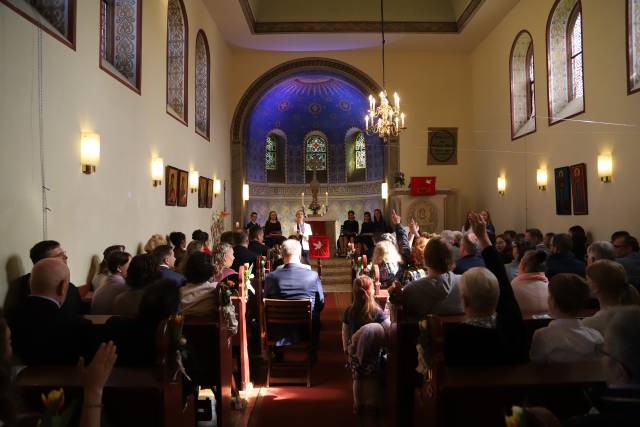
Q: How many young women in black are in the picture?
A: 4